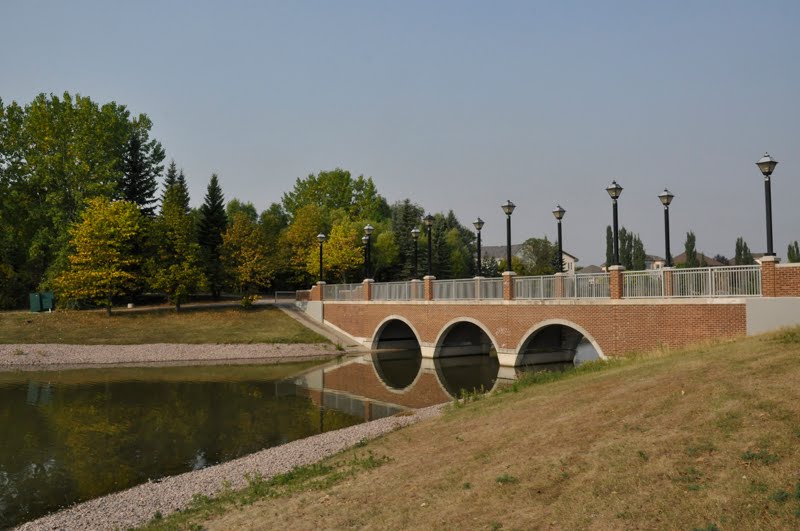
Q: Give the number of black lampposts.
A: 11